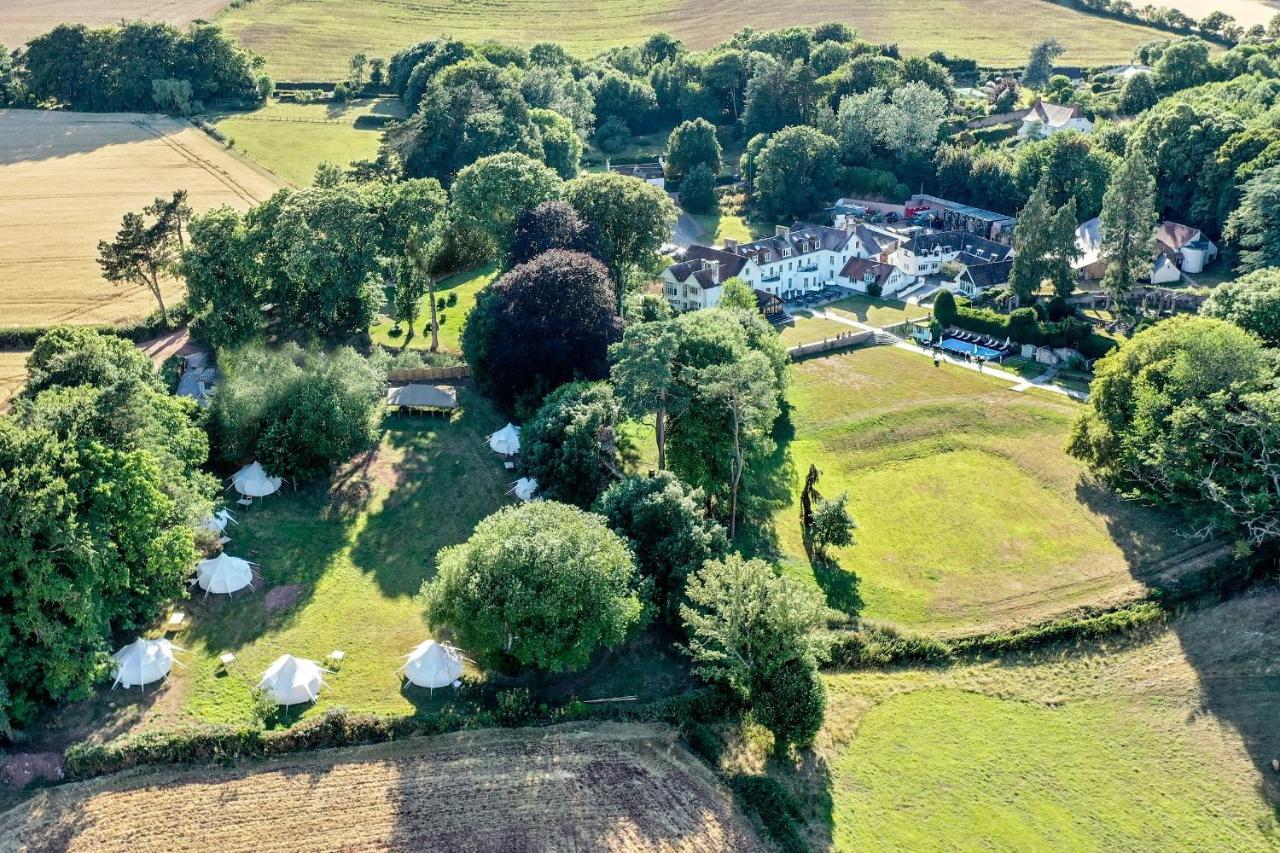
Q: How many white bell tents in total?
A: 8